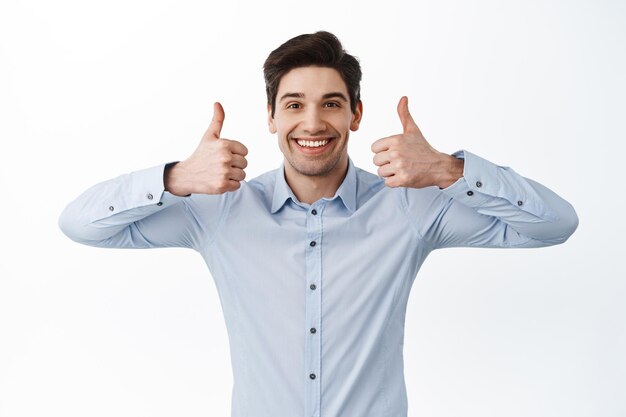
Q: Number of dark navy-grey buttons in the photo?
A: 11